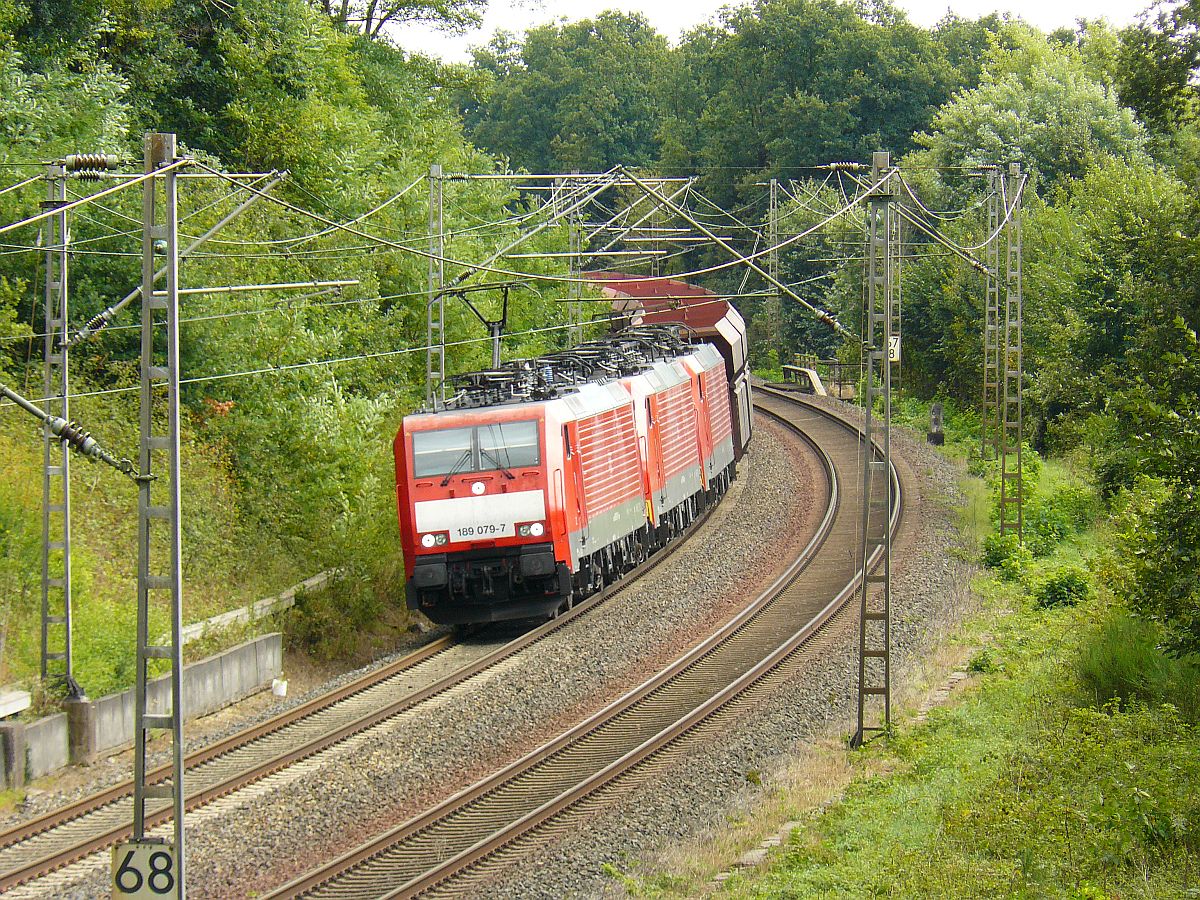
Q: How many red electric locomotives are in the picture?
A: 3